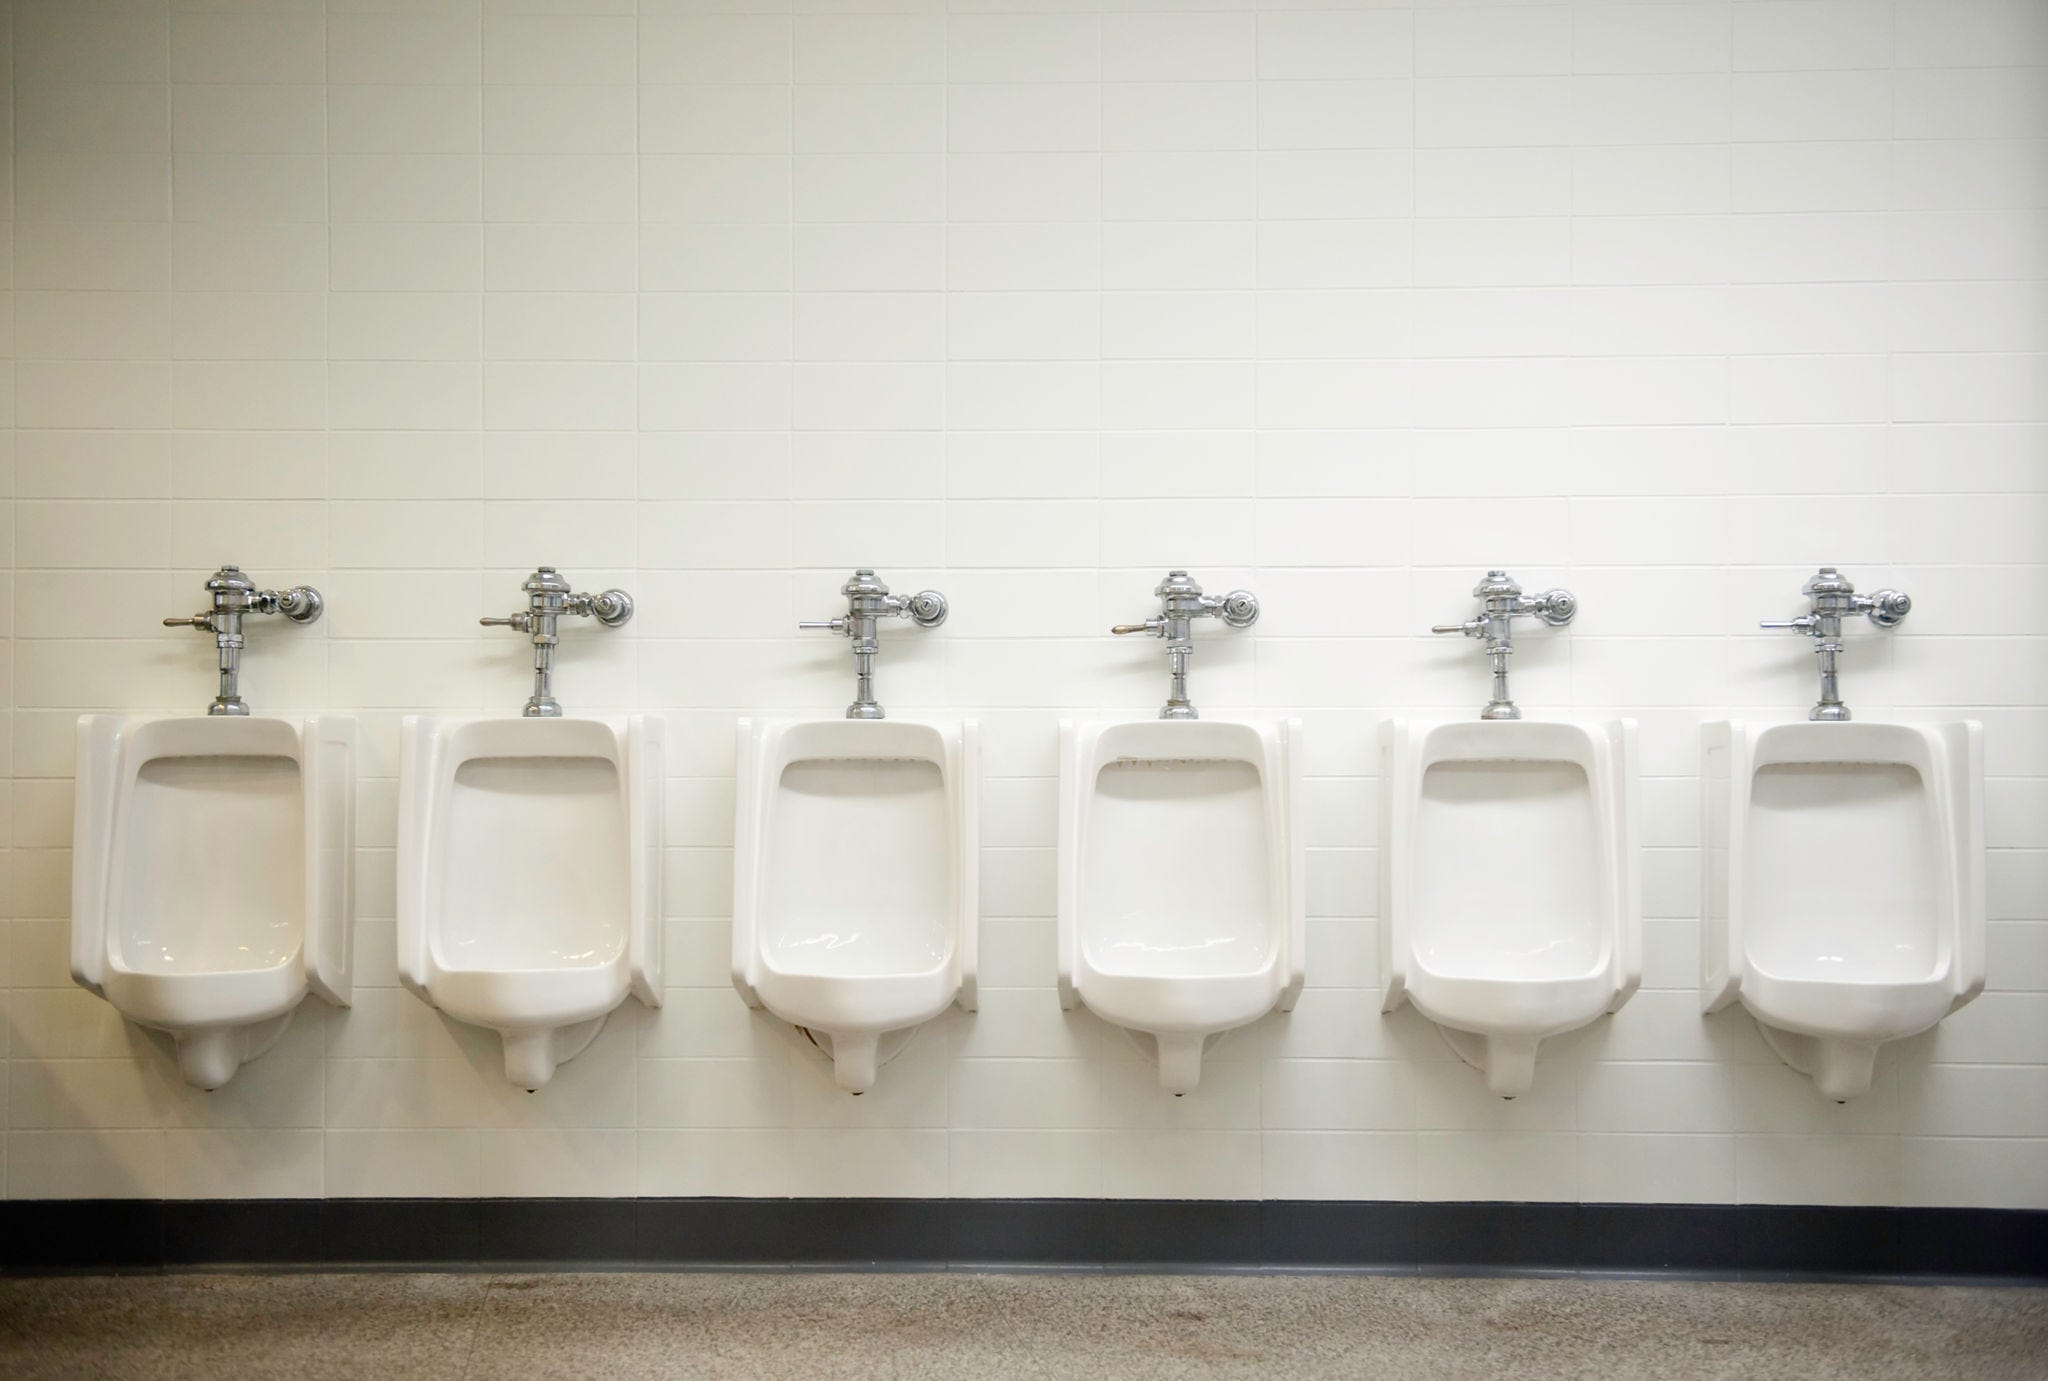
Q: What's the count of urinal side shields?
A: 12